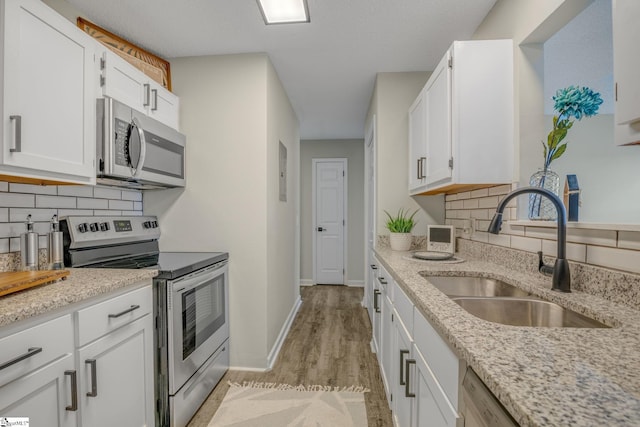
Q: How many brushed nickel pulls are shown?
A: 15